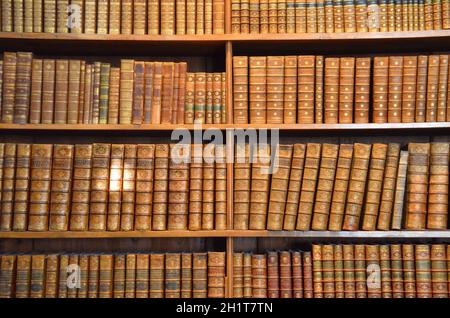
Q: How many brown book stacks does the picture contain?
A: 8